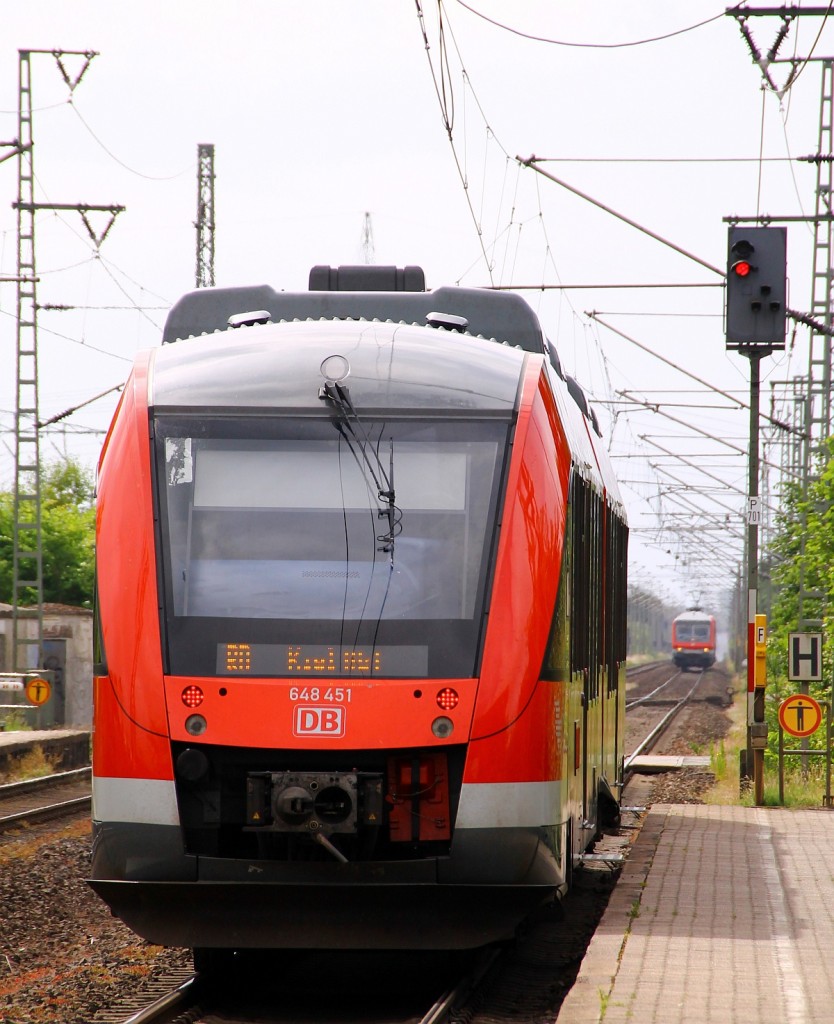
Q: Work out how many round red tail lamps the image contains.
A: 2